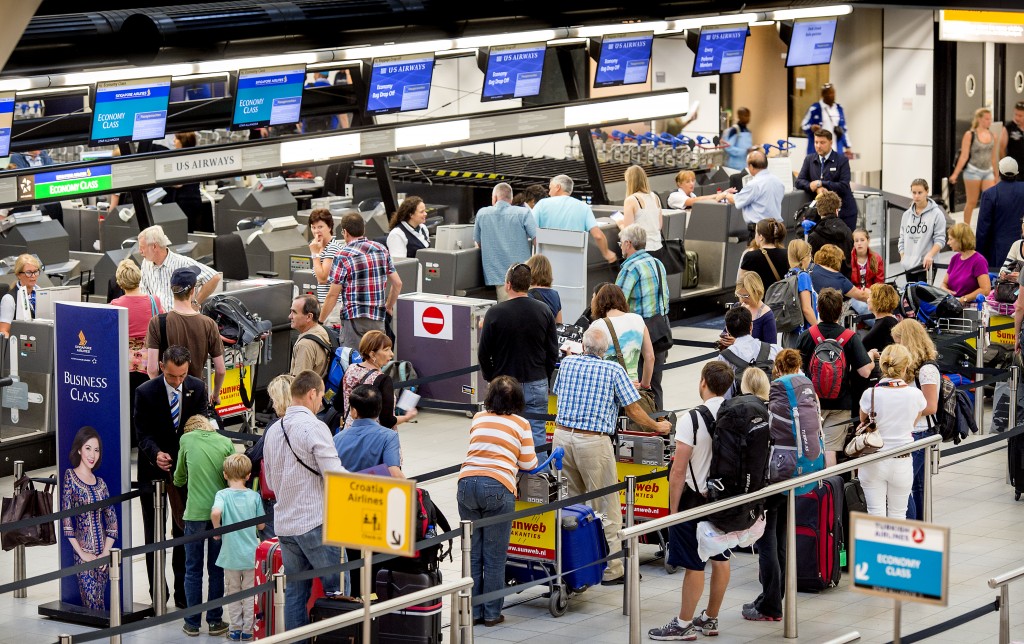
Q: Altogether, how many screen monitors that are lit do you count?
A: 8